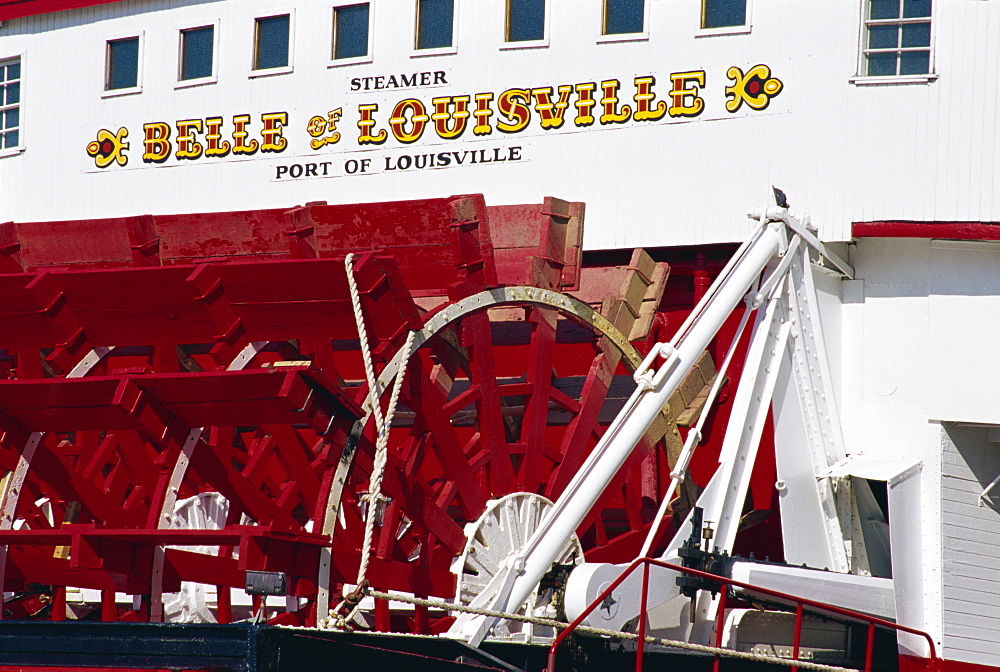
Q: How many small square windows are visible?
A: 8